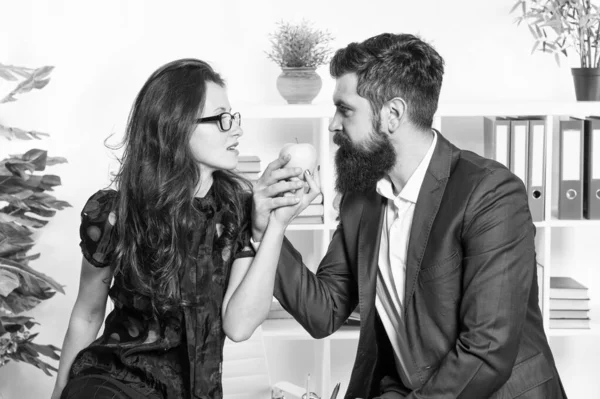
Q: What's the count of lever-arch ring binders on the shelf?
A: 5